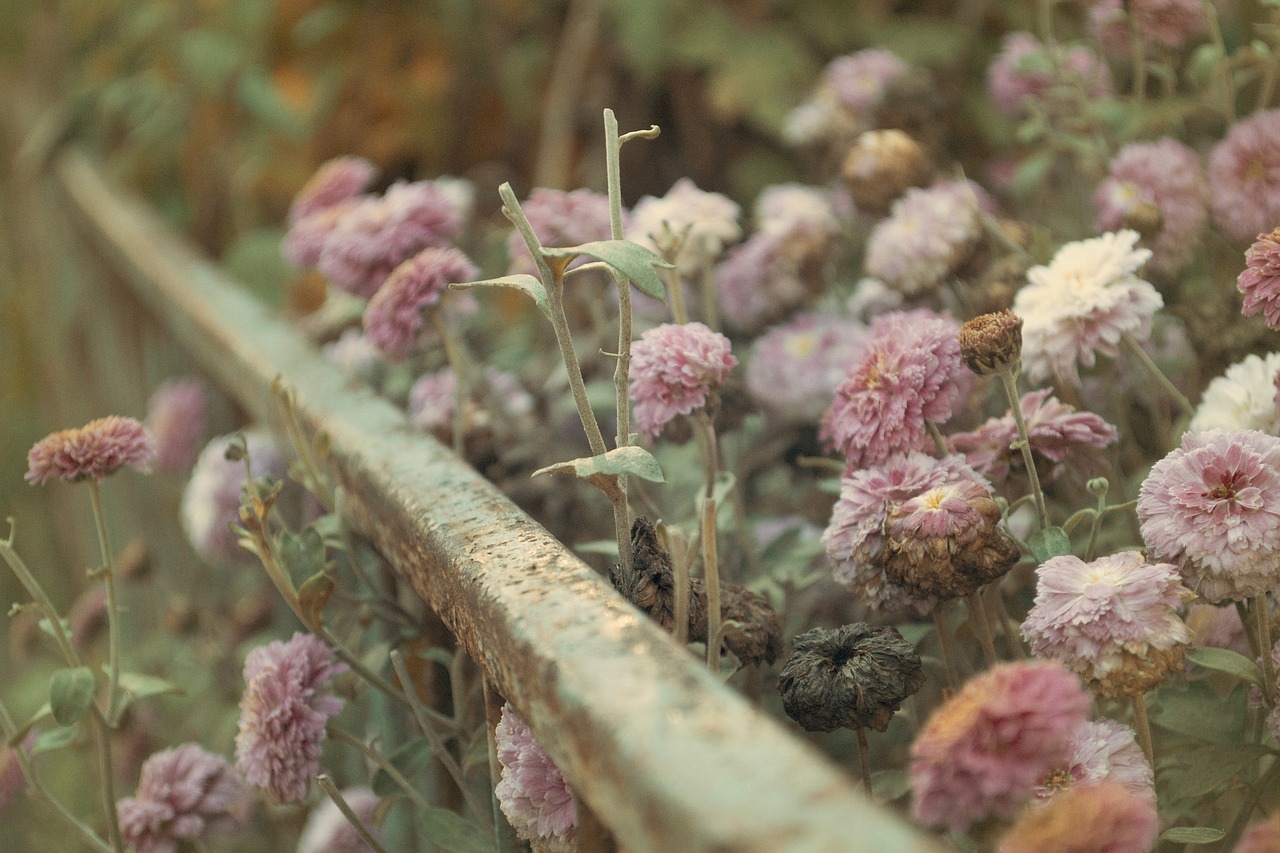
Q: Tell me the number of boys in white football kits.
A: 0